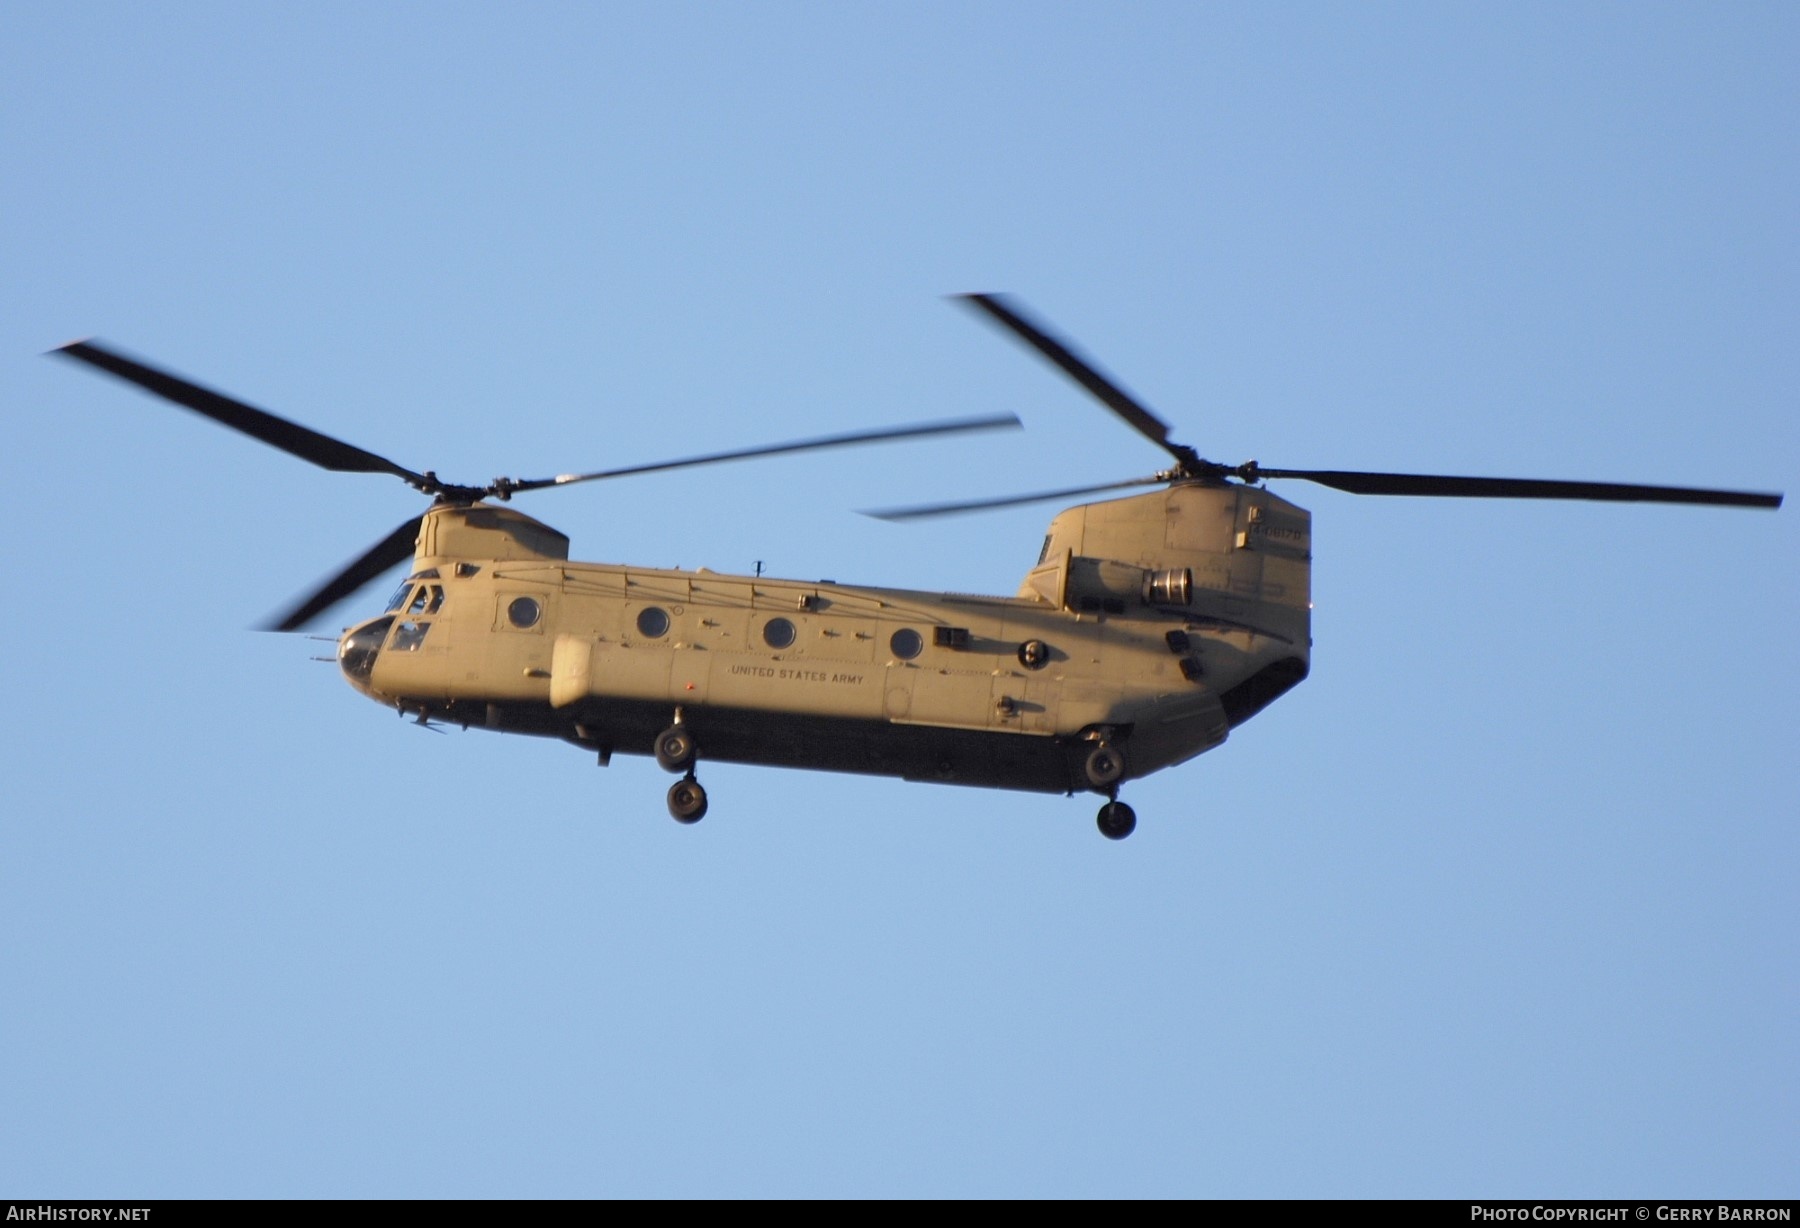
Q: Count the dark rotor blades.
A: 6